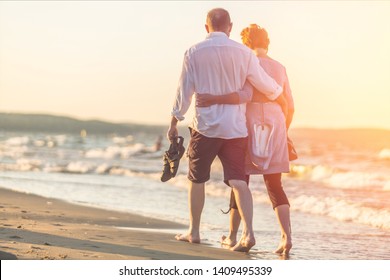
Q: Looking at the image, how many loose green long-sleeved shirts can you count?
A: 0